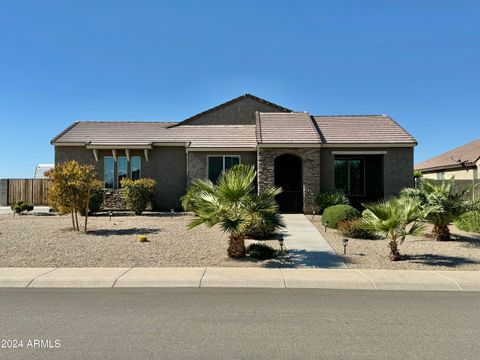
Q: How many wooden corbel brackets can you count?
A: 4